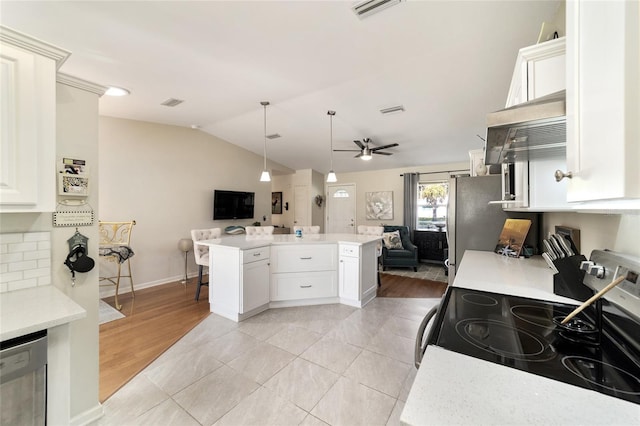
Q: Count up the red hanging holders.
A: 0